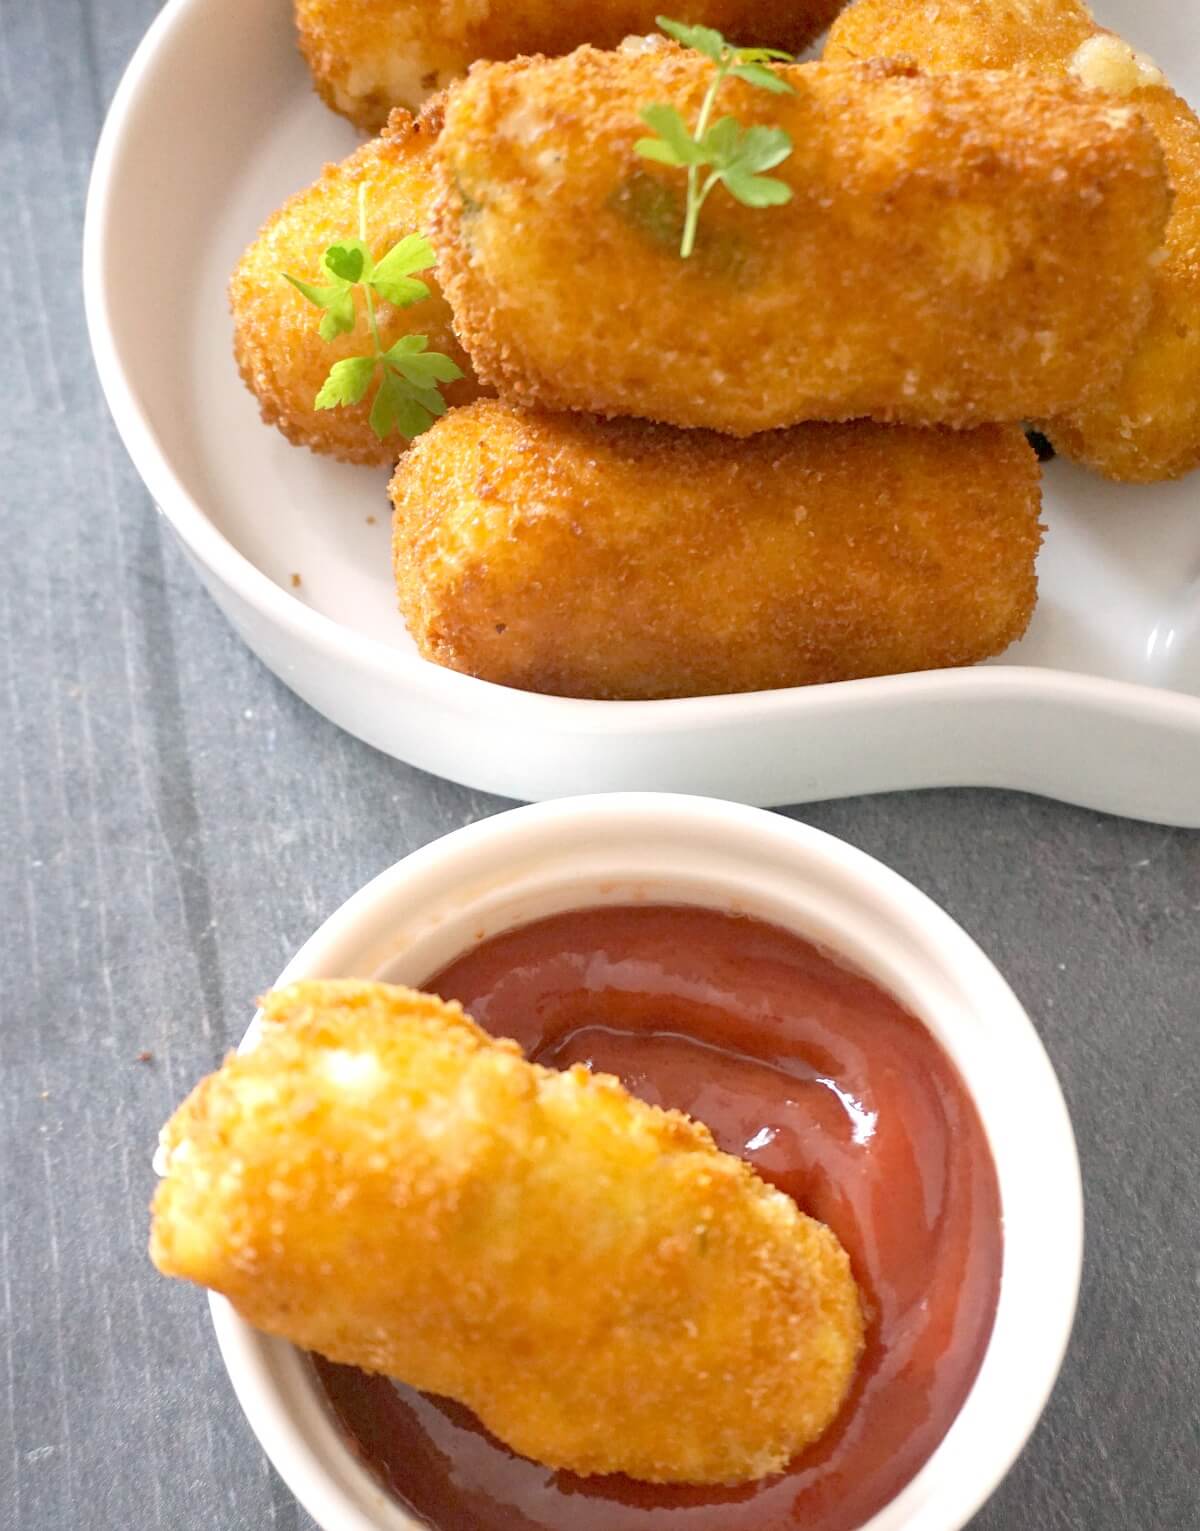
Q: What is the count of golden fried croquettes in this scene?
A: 6